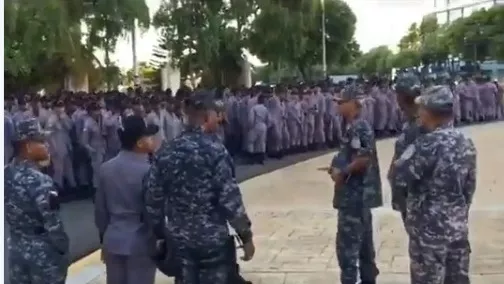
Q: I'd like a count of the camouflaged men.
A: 5